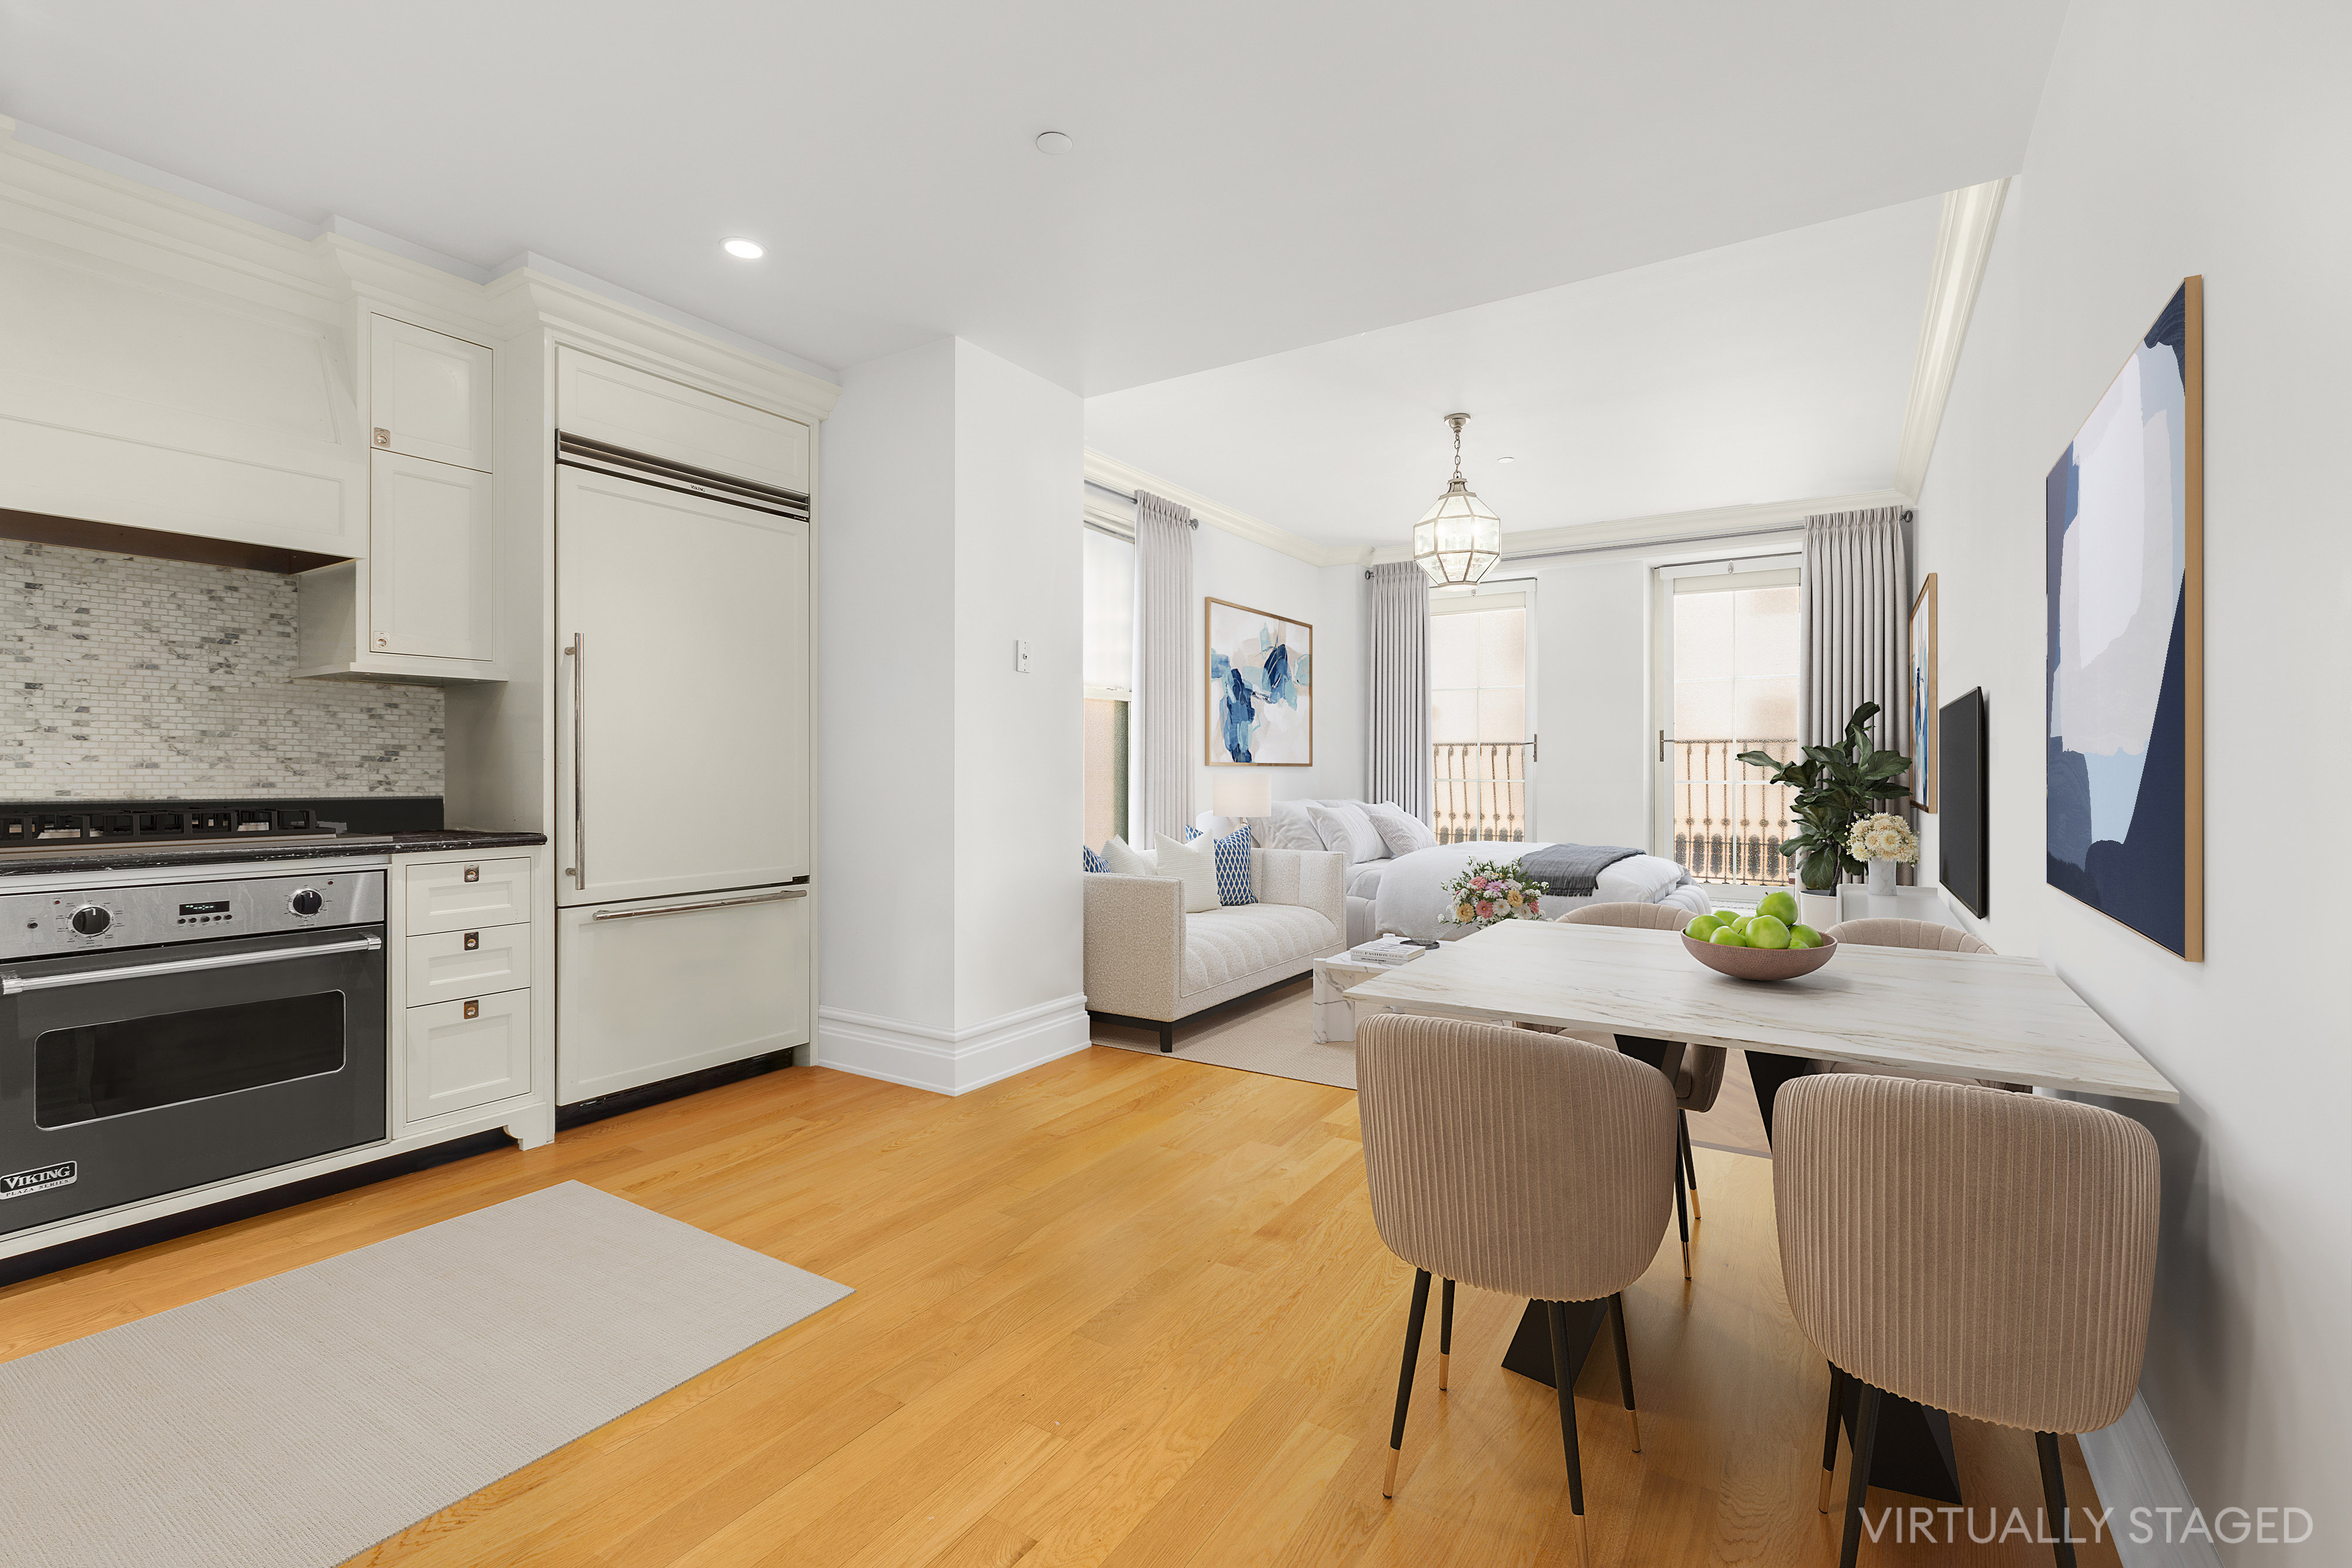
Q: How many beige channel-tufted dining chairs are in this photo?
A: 4